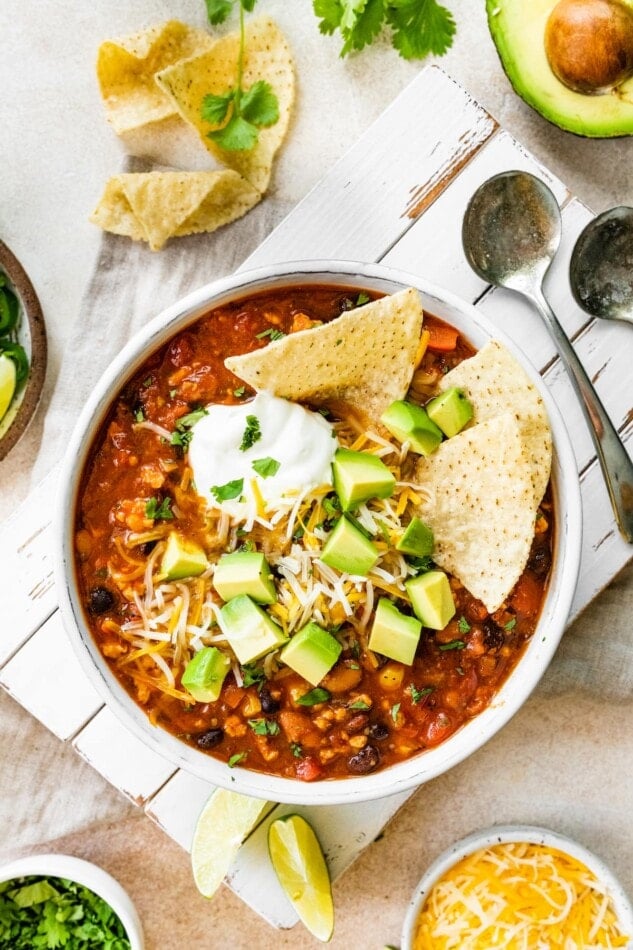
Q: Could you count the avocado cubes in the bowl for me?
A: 12